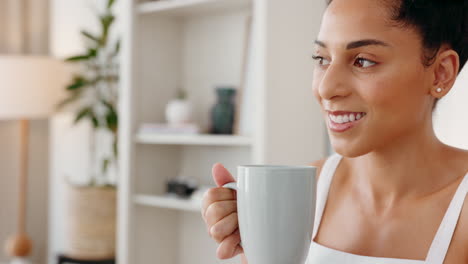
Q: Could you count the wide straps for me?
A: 2